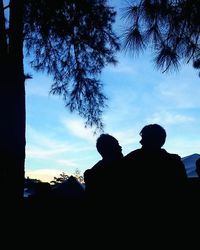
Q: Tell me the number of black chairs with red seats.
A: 0